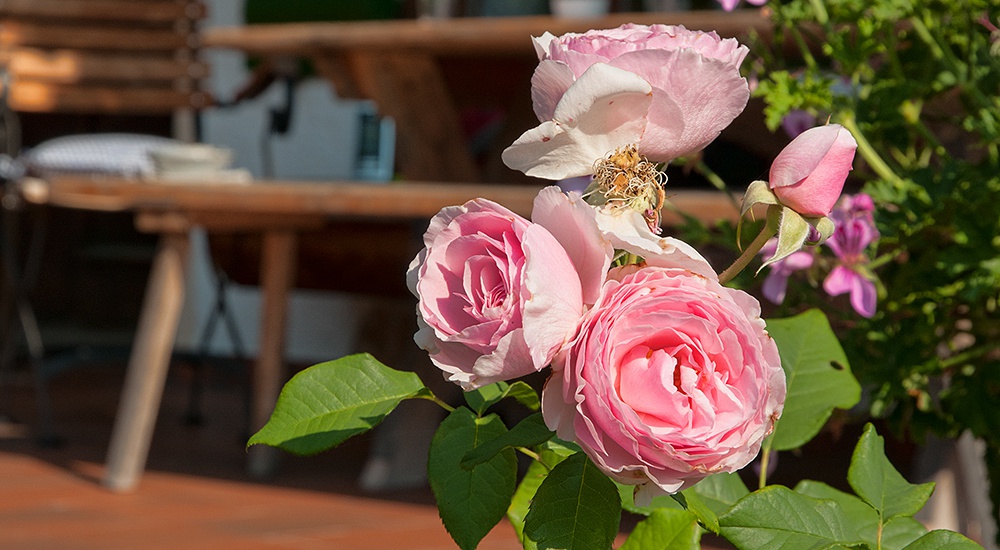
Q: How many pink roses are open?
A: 3